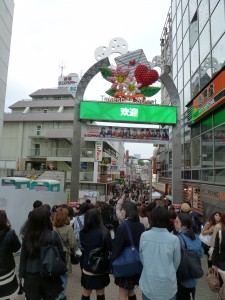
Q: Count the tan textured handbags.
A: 1